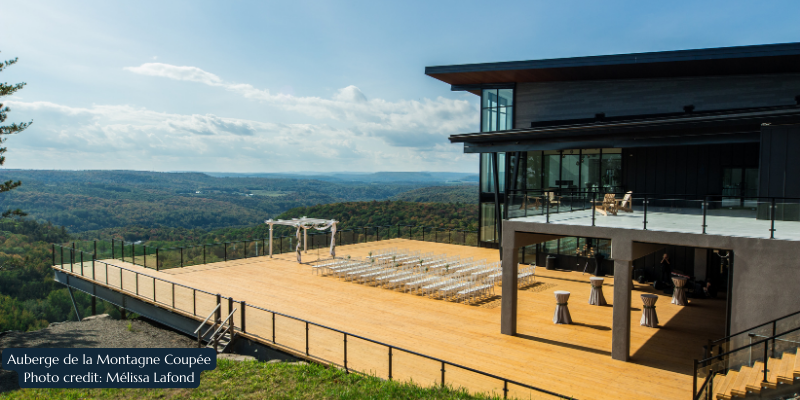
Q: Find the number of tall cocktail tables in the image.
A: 4